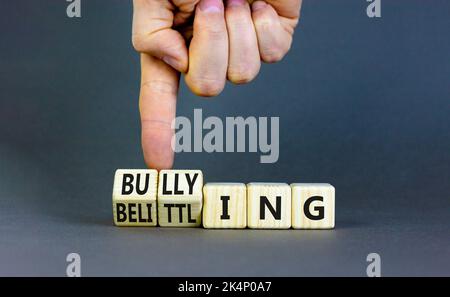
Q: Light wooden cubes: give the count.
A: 5